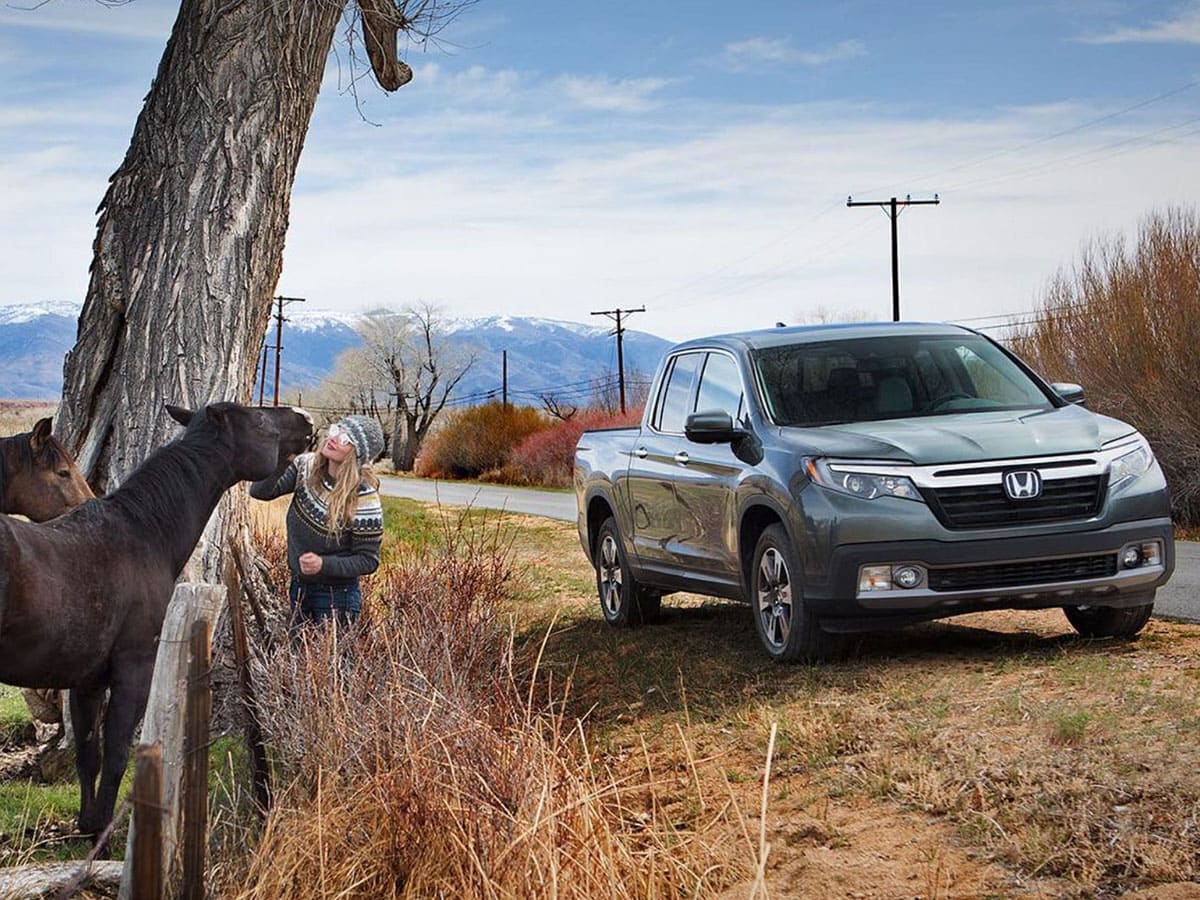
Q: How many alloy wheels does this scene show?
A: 2